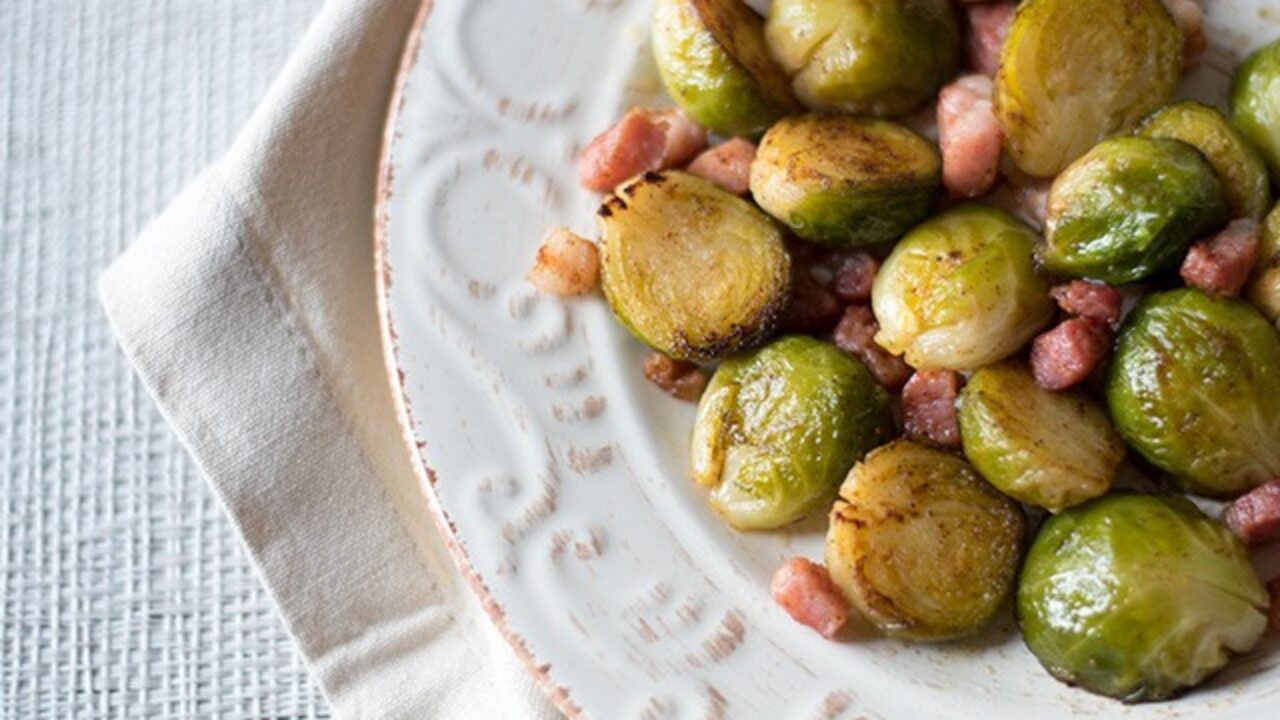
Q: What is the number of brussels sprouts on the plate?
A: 15